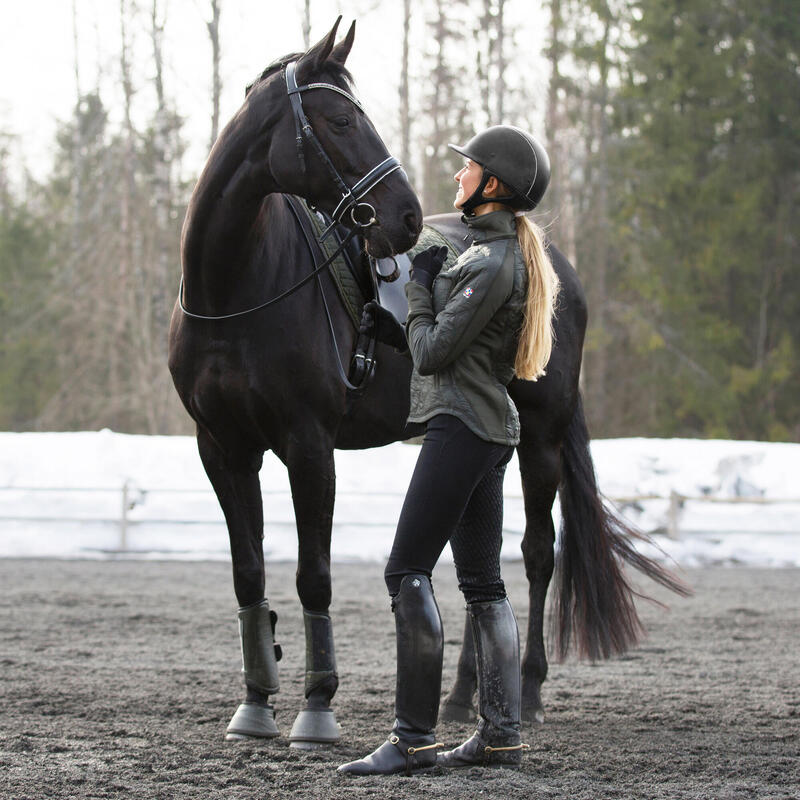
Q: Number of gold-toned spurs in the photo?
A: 2